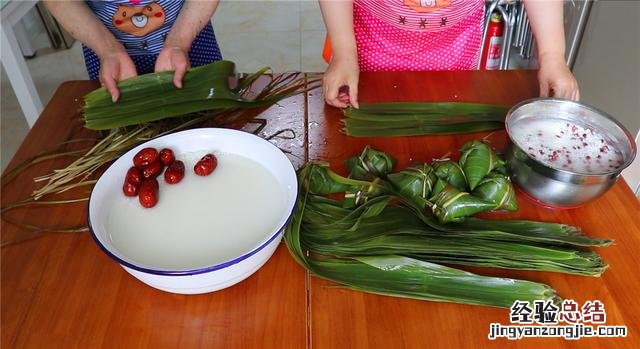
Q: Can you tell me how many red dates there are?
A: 7